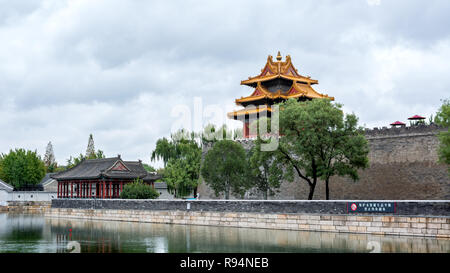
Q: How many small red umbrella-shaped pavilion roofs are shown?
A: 2